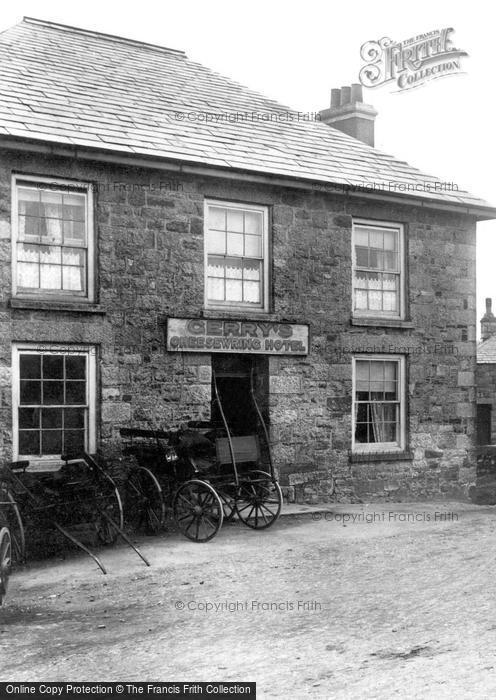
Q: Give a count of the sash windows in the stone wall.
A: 5